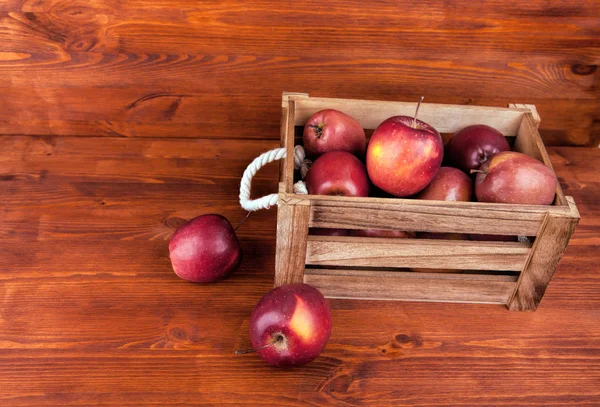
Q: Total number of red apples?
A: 8